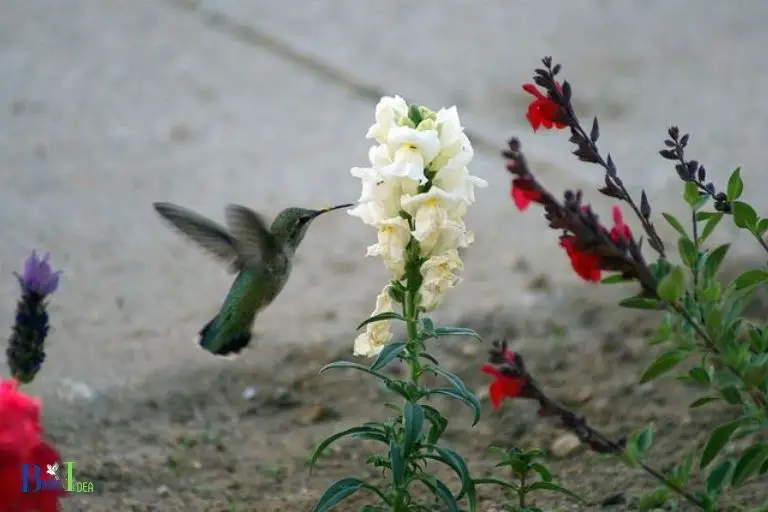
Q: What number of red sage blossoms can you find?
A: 5